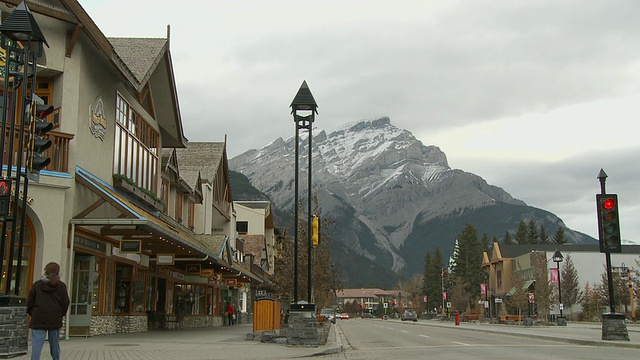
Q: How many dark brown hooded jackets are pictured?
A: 1